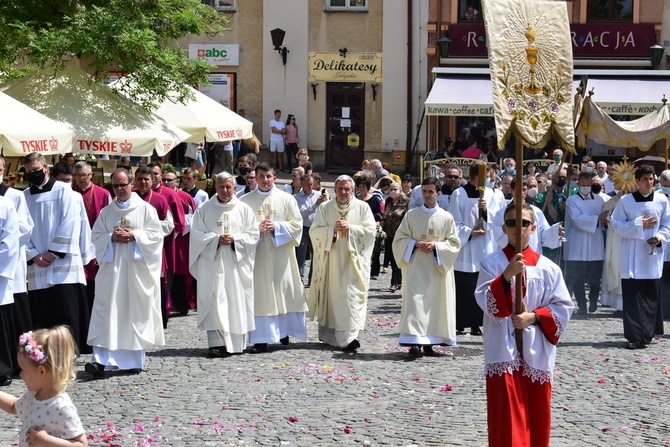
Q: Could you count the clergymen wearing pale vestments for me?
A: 5